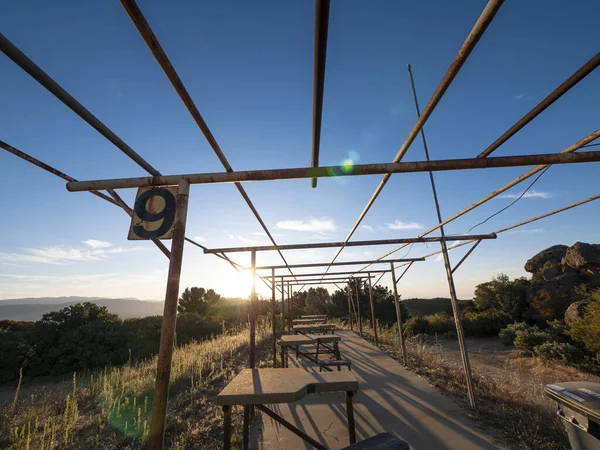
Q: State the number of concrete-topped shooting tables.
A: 5